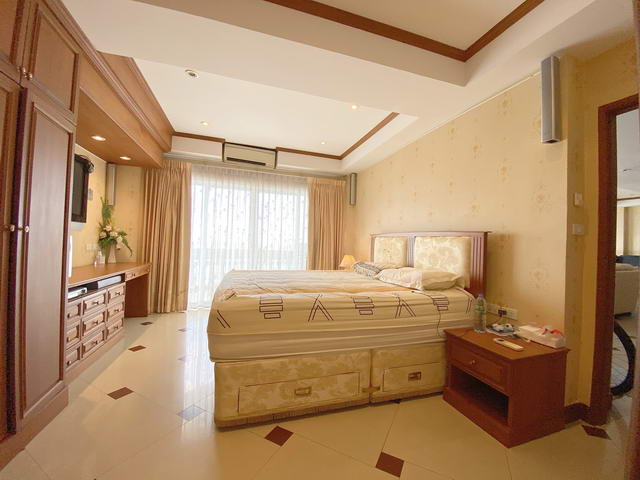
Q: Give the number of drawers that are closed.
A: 13